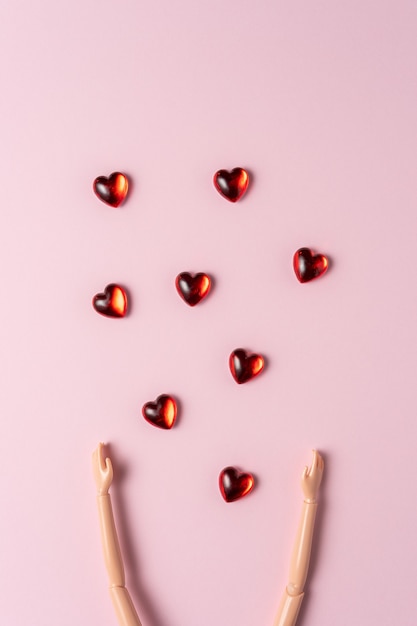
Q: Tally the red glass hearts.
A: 8